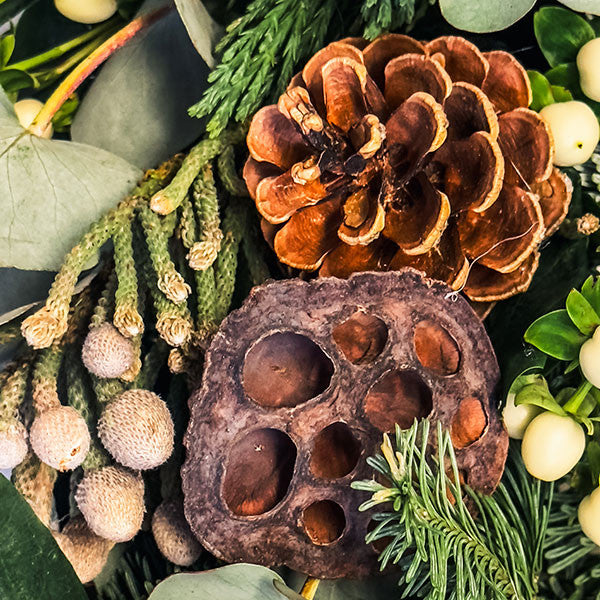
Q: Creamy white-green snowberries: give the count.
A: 8